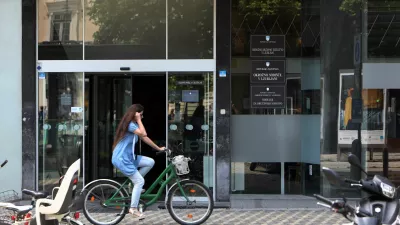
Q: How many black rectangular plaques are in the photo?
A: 3